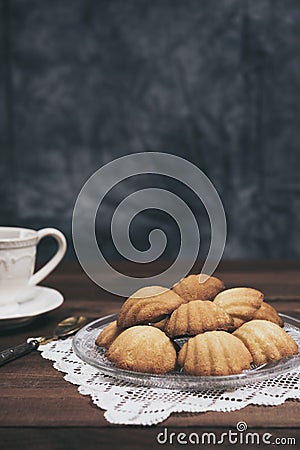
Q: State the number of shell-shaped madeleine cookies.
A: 9